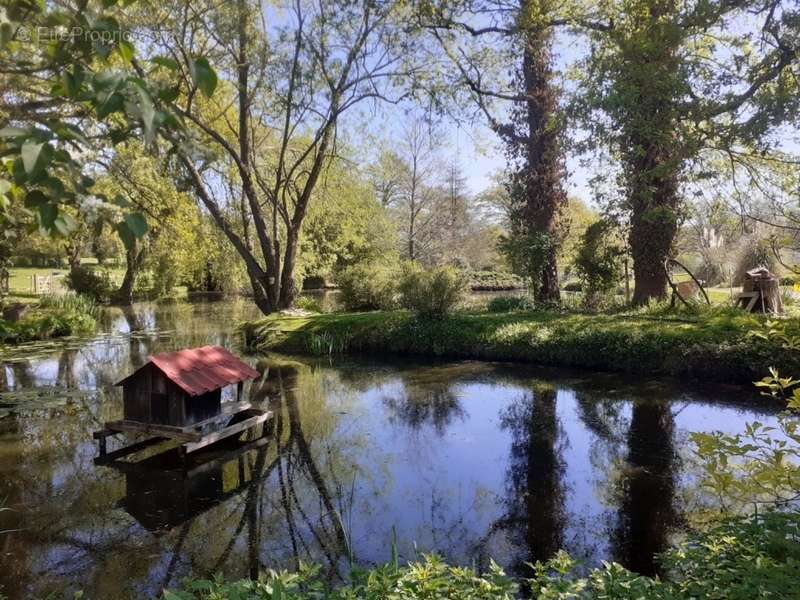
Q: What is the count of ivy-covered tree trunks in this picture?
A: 2